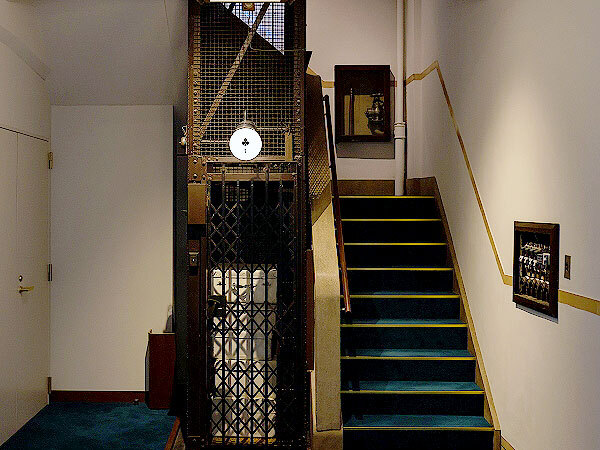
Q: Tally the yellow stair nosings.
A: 9